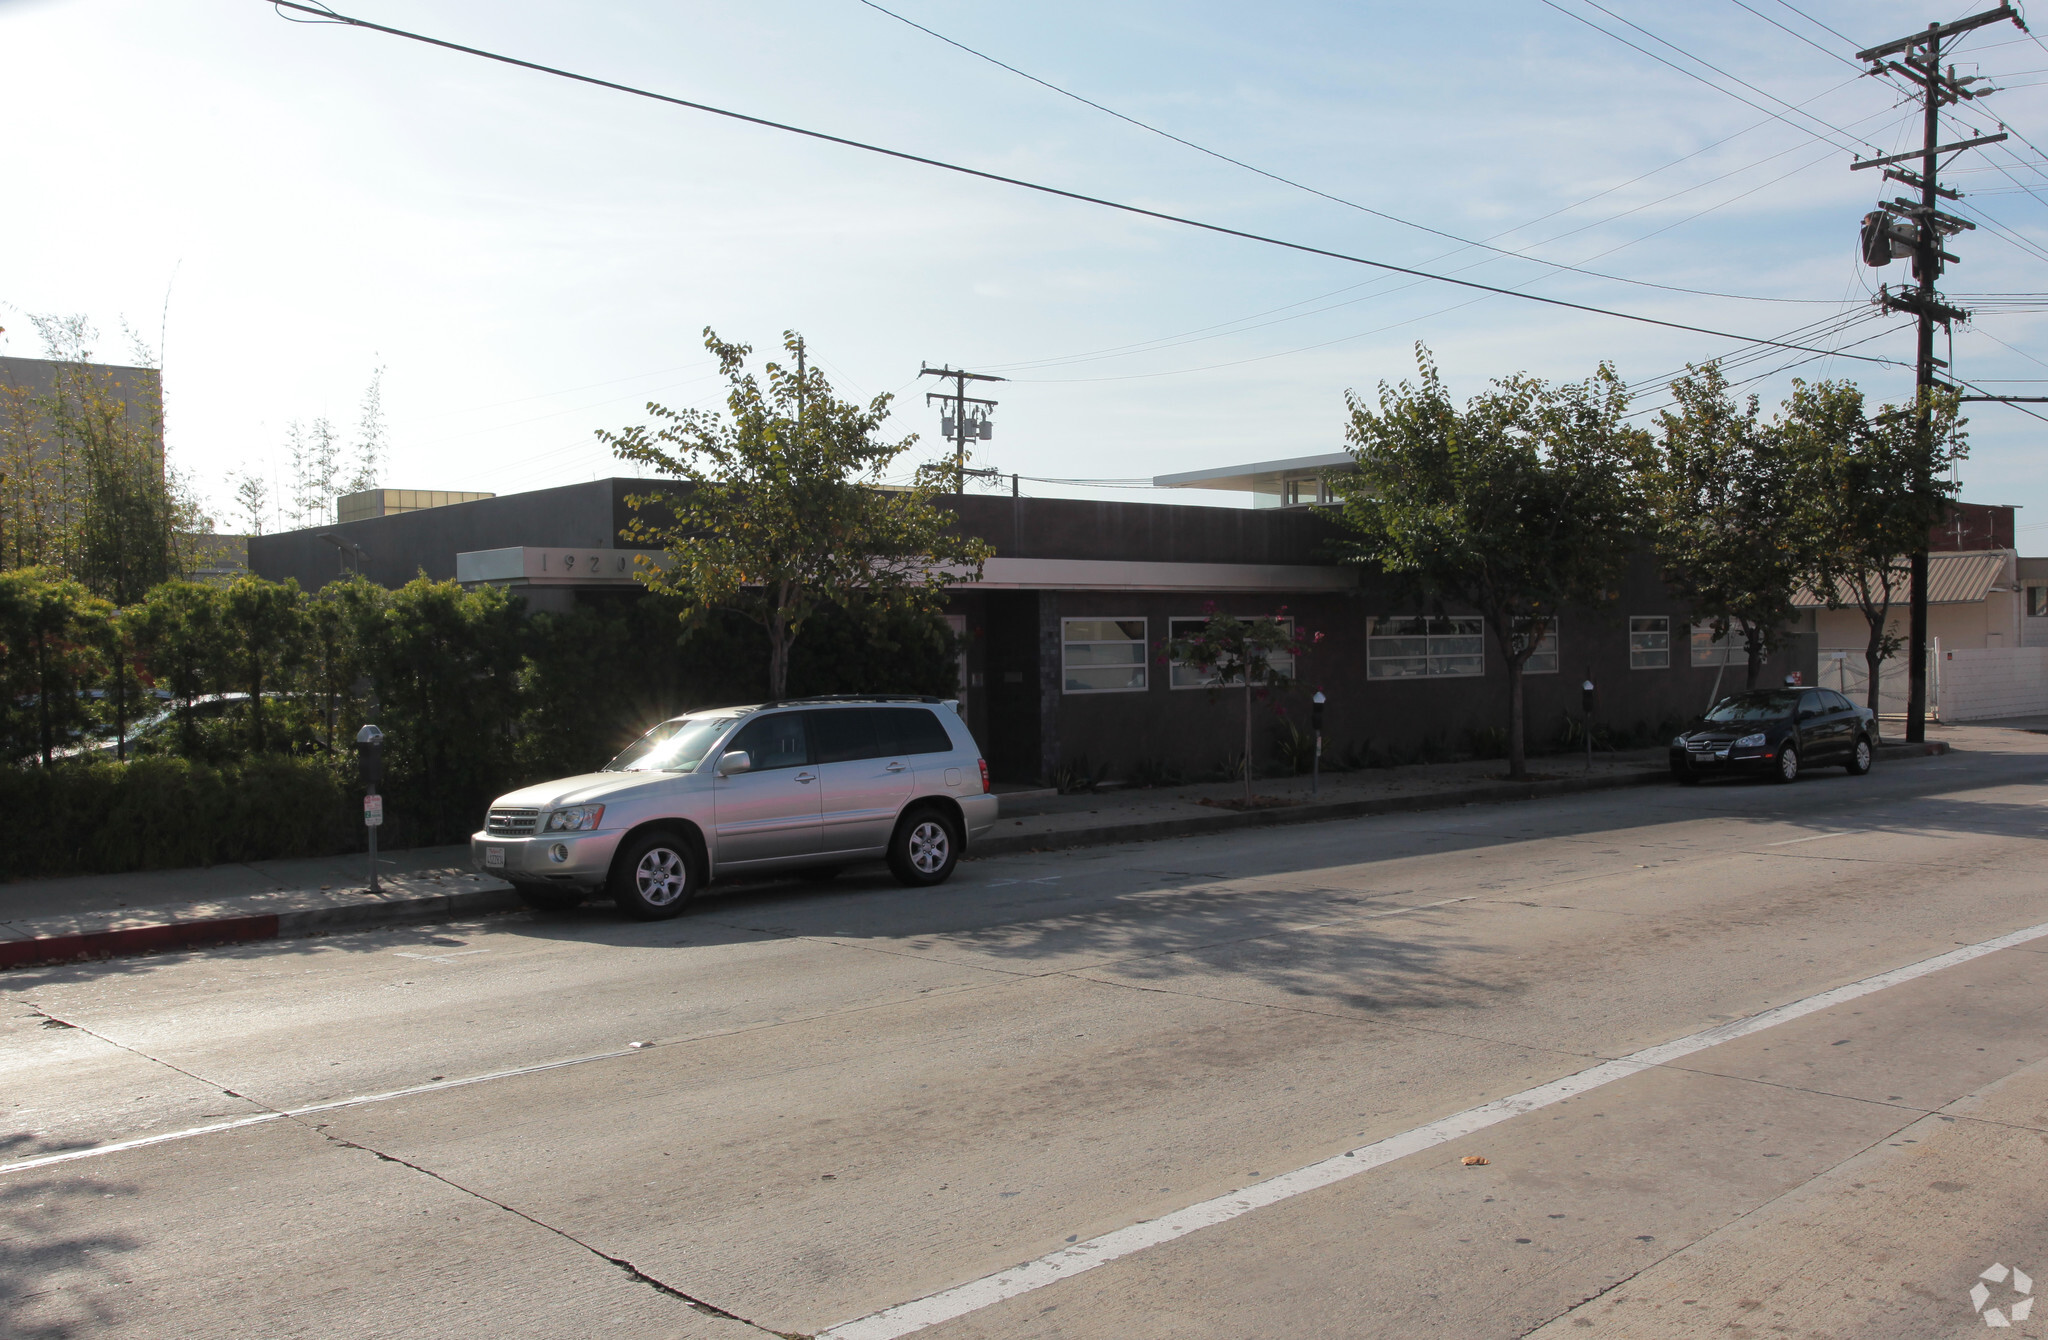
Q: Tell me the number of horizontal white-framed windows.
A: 6